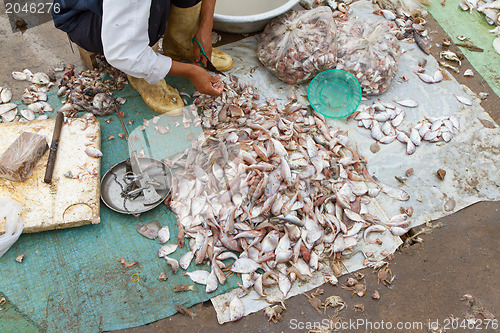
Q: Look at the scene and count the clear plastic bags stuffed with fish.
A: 2